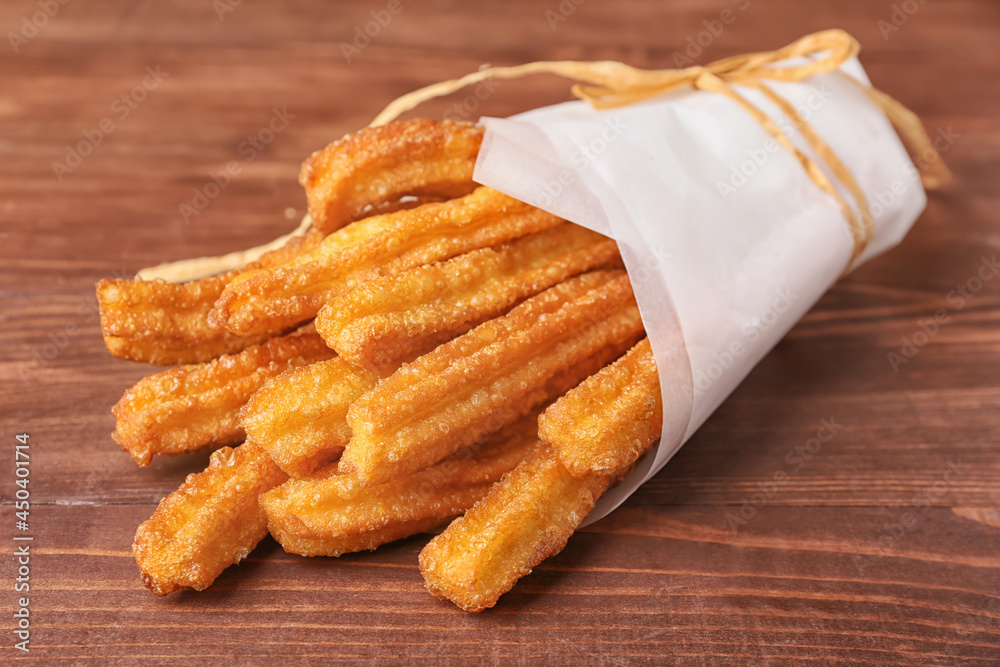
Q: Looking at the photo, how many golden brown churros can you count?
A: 11